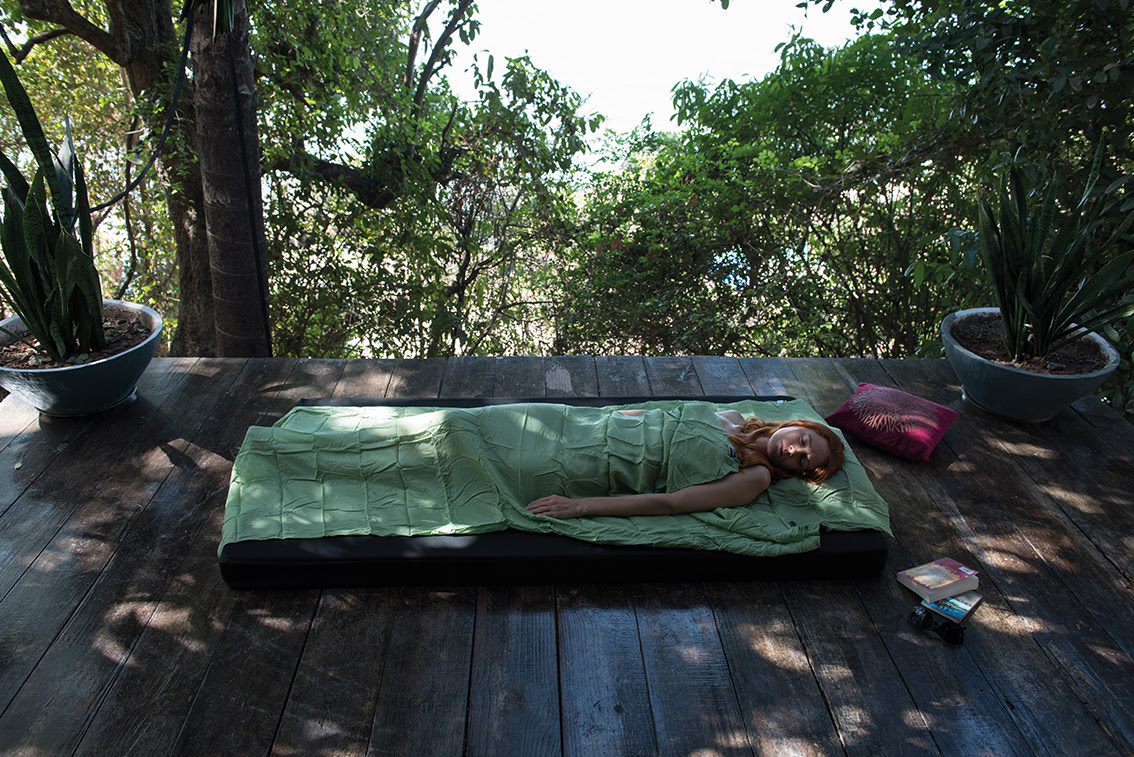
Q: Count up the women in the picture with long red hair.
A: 1